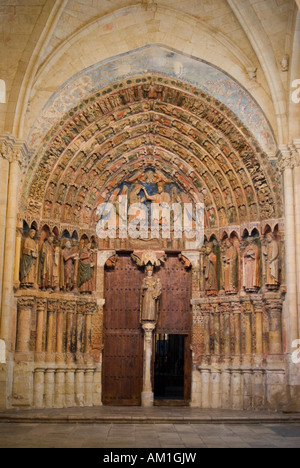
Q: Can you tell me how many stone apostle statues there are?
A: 8